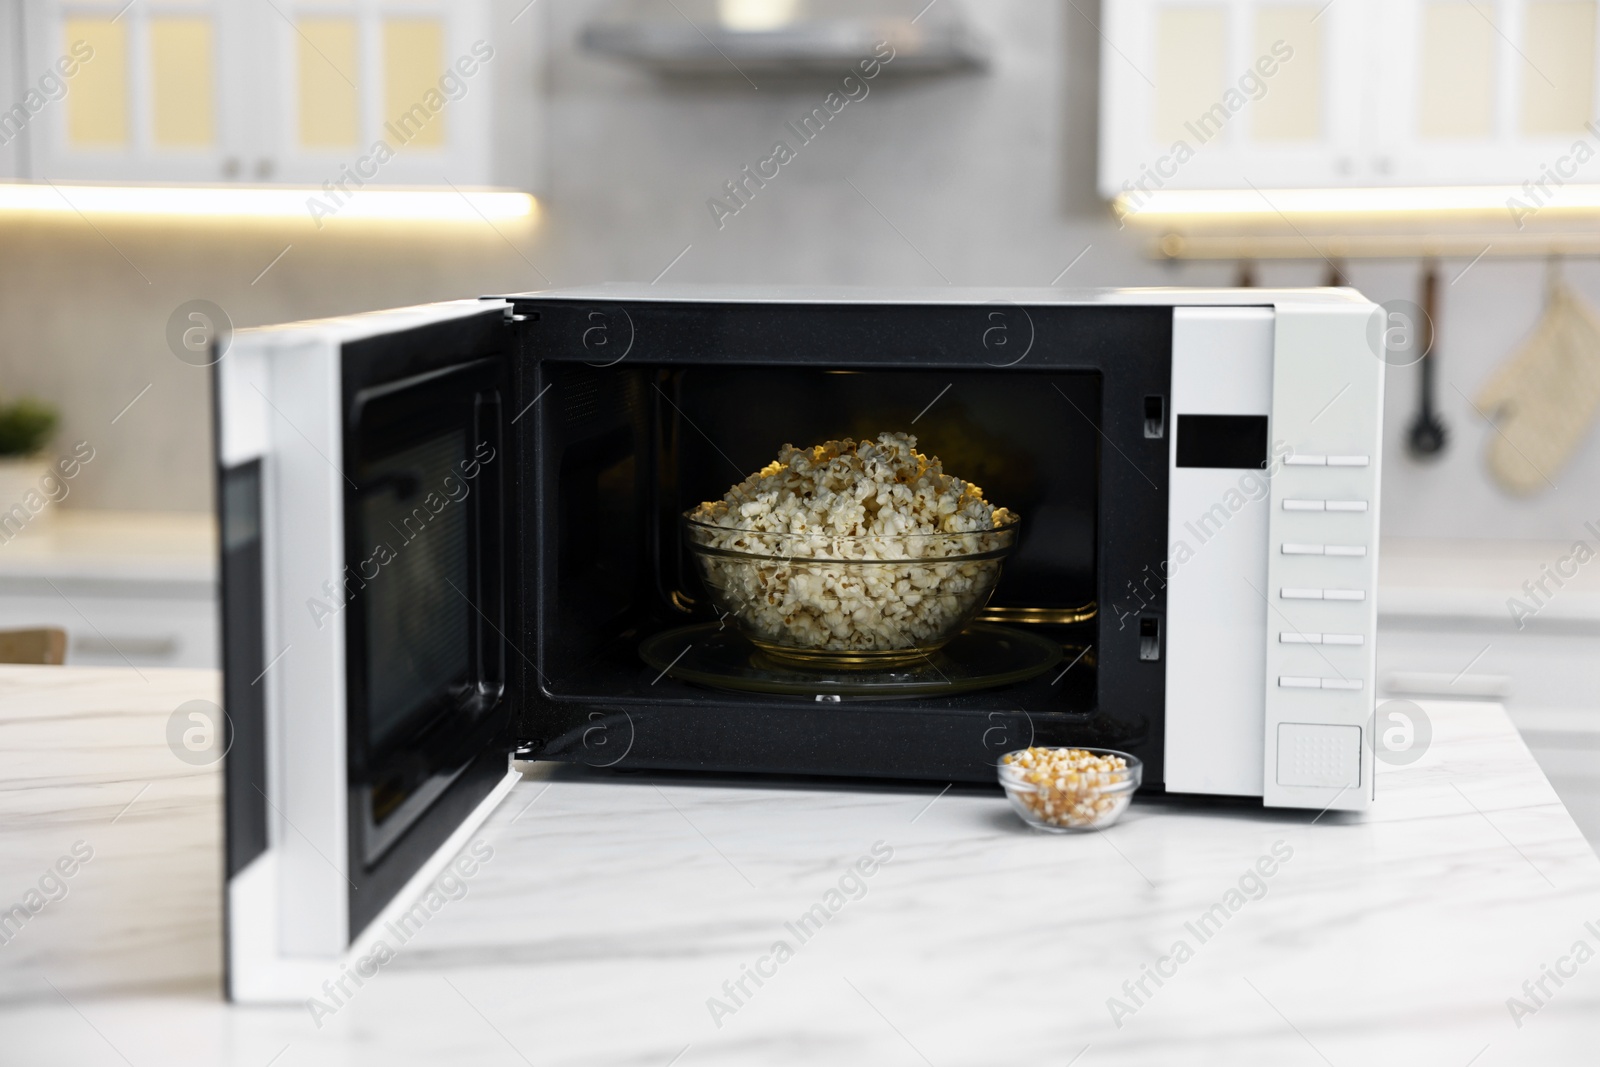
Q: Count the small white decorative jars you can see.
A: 0